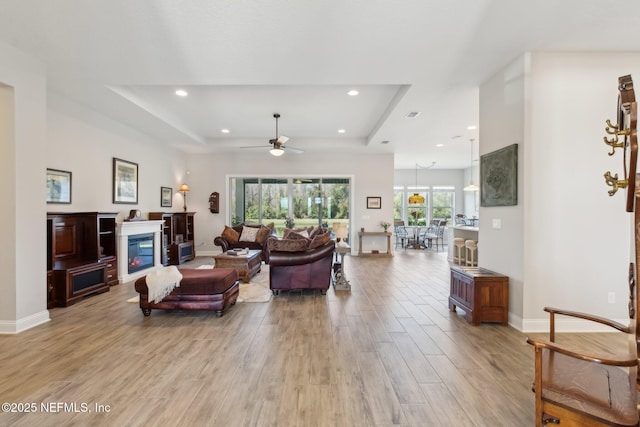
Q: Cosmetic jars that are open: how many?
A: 0